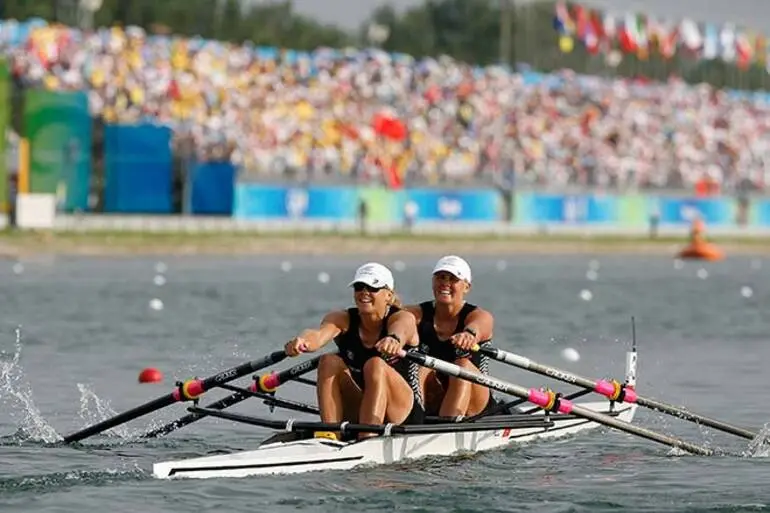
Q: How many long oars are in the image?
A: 4